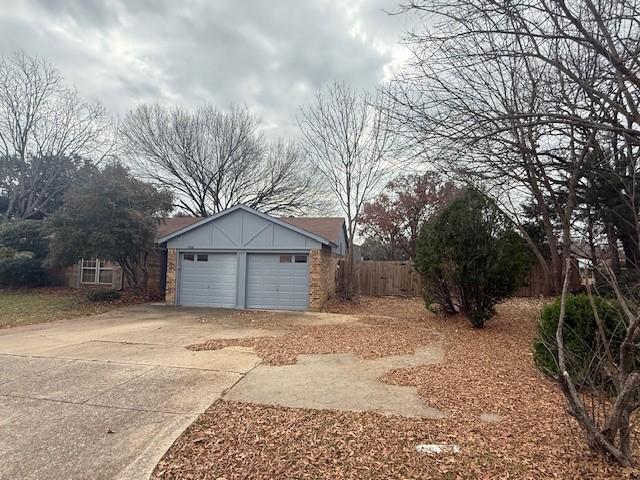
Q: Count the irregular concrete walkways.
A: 1